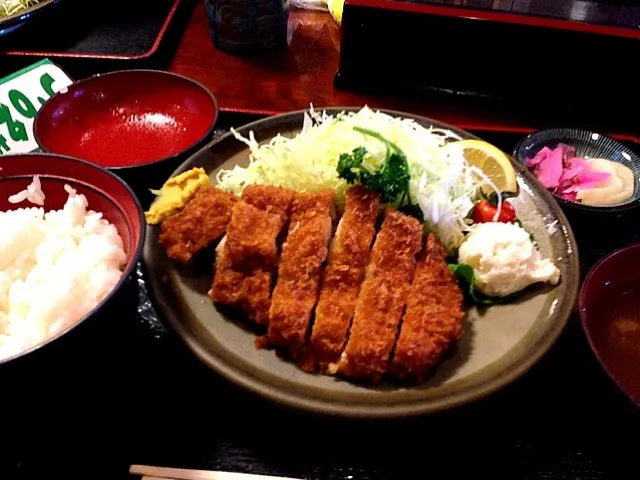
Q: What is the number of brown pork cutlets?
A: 6